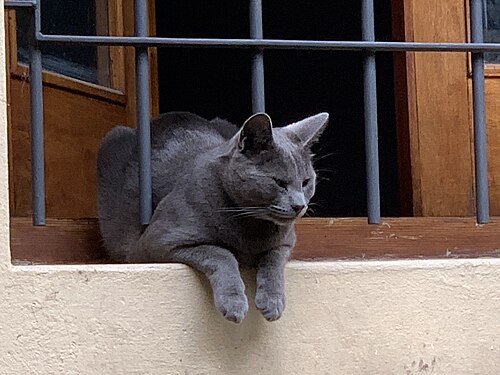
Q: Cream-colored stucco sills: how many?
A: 1